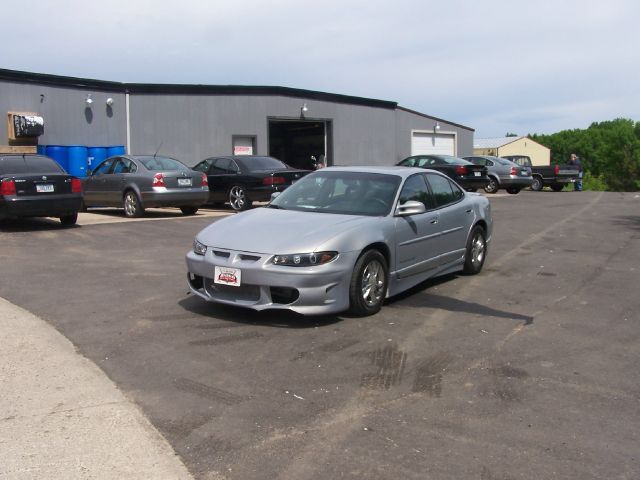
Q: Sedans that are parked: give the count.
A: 6